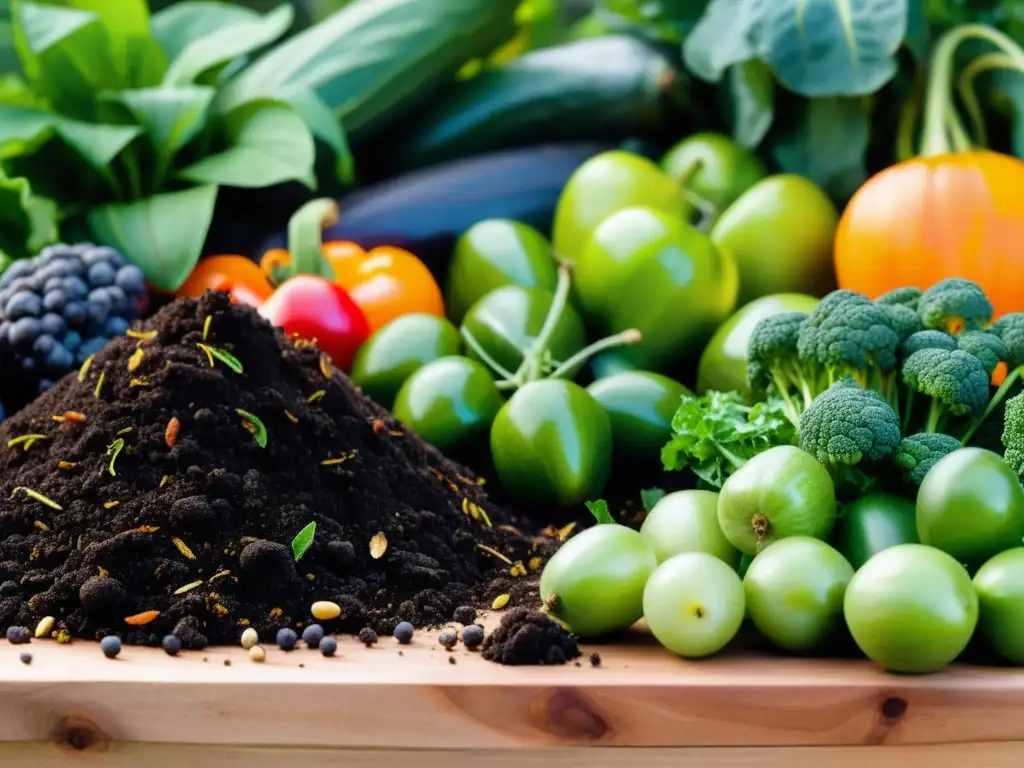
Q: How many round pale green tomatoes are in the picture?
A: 8